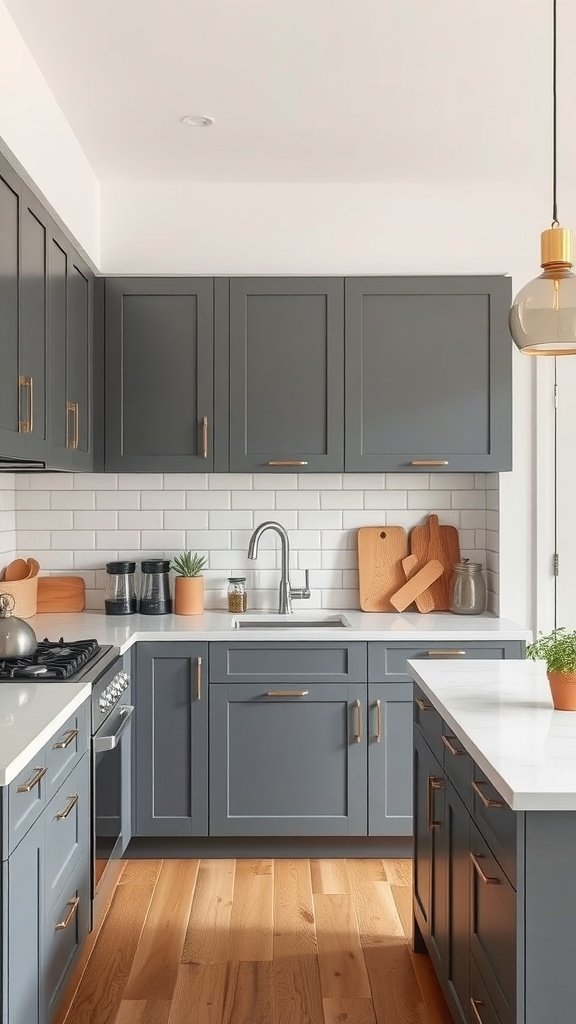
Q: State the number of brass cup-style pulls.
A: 0